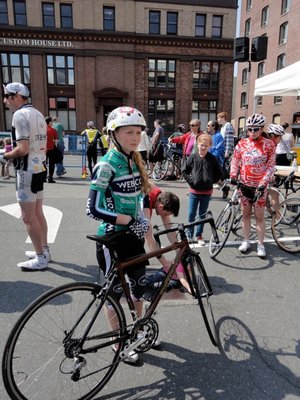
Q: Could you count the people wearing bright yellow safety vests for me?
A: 2